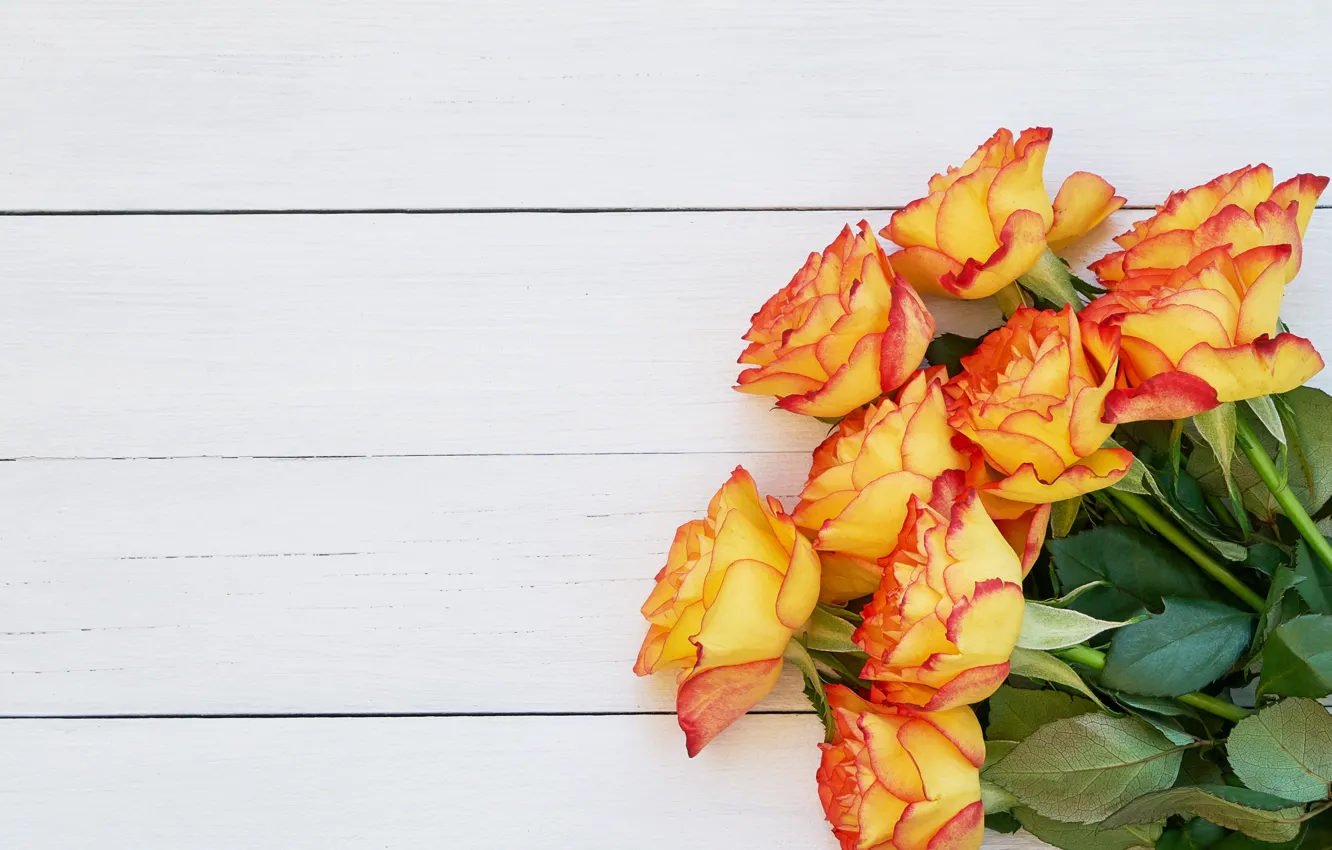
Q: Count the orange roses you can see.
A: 9